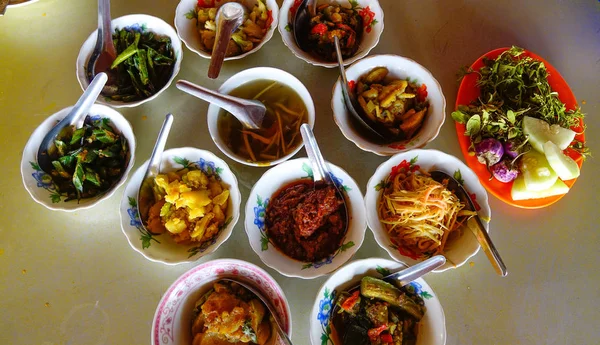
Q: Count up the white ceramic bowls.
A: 11